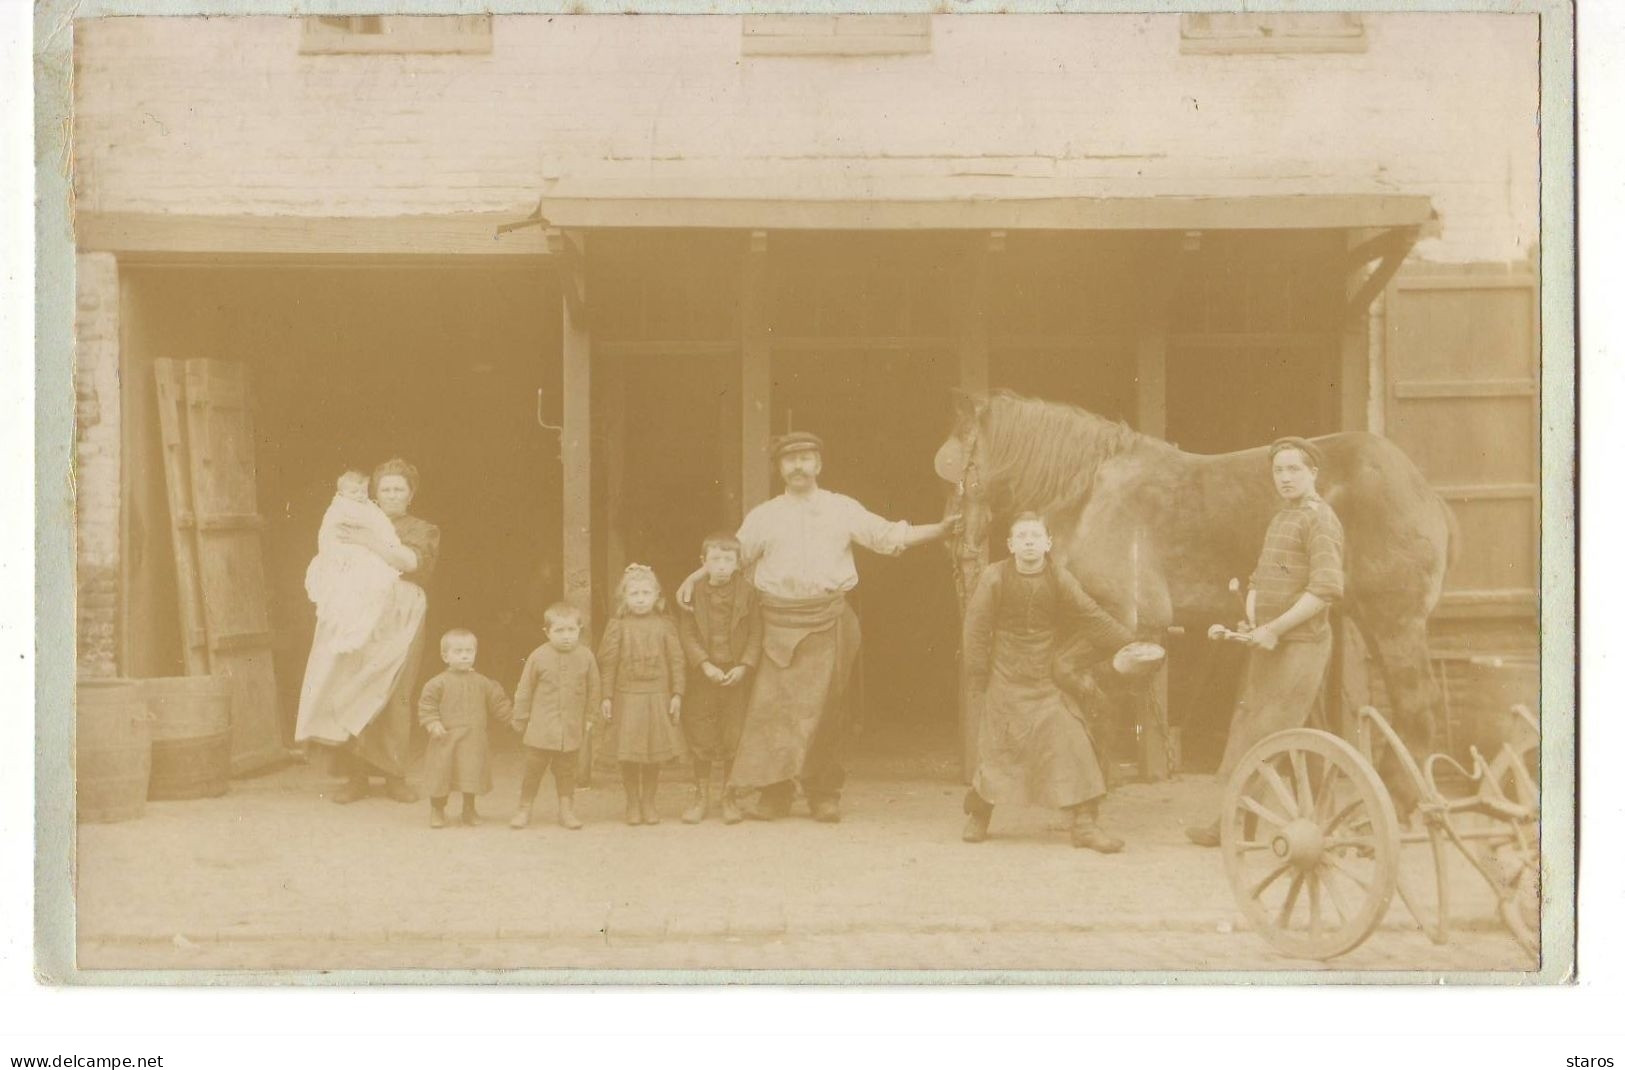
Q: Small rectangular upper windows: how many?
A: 3